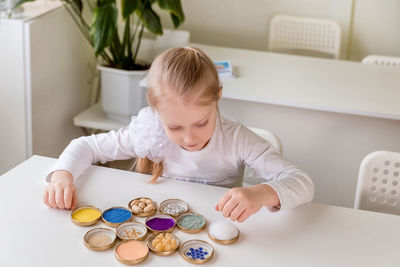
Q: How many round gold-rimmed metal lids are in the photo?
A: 12